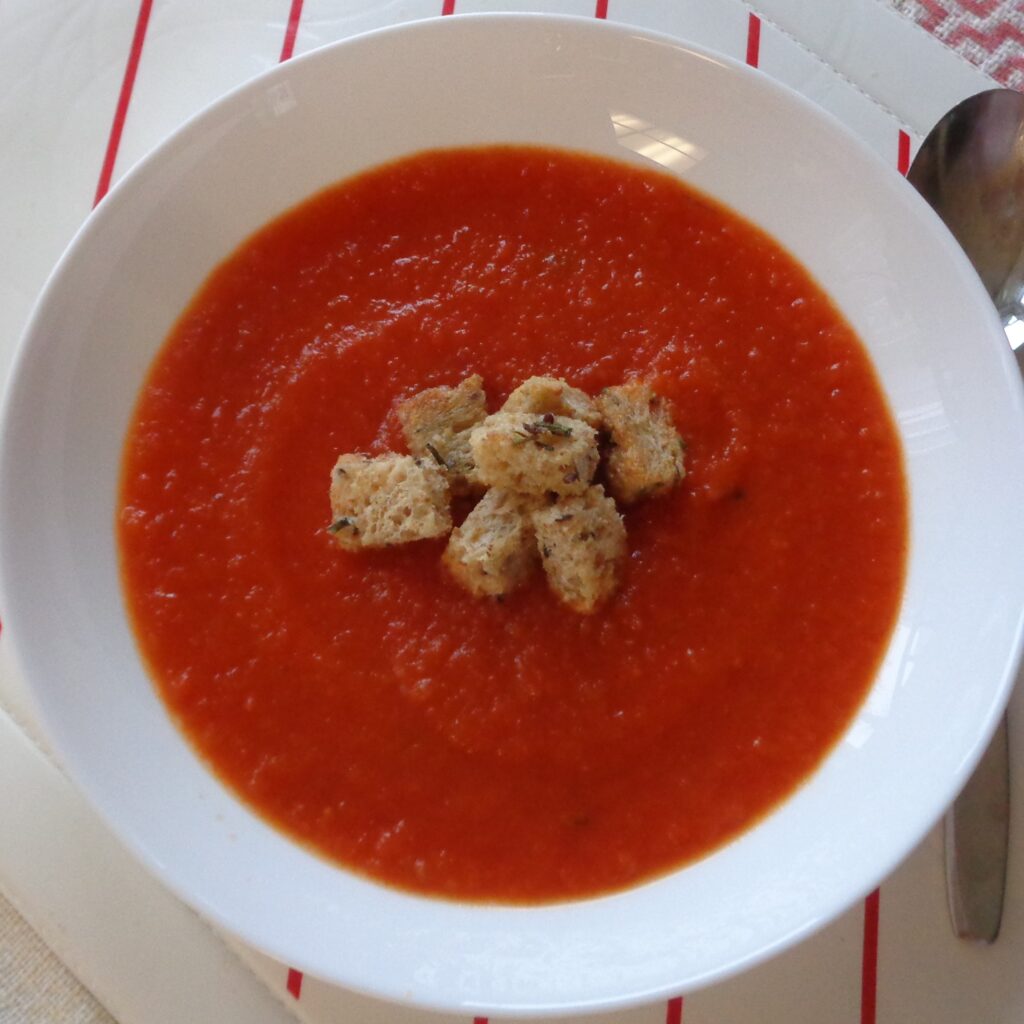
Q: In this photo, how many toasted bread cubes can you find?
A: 7